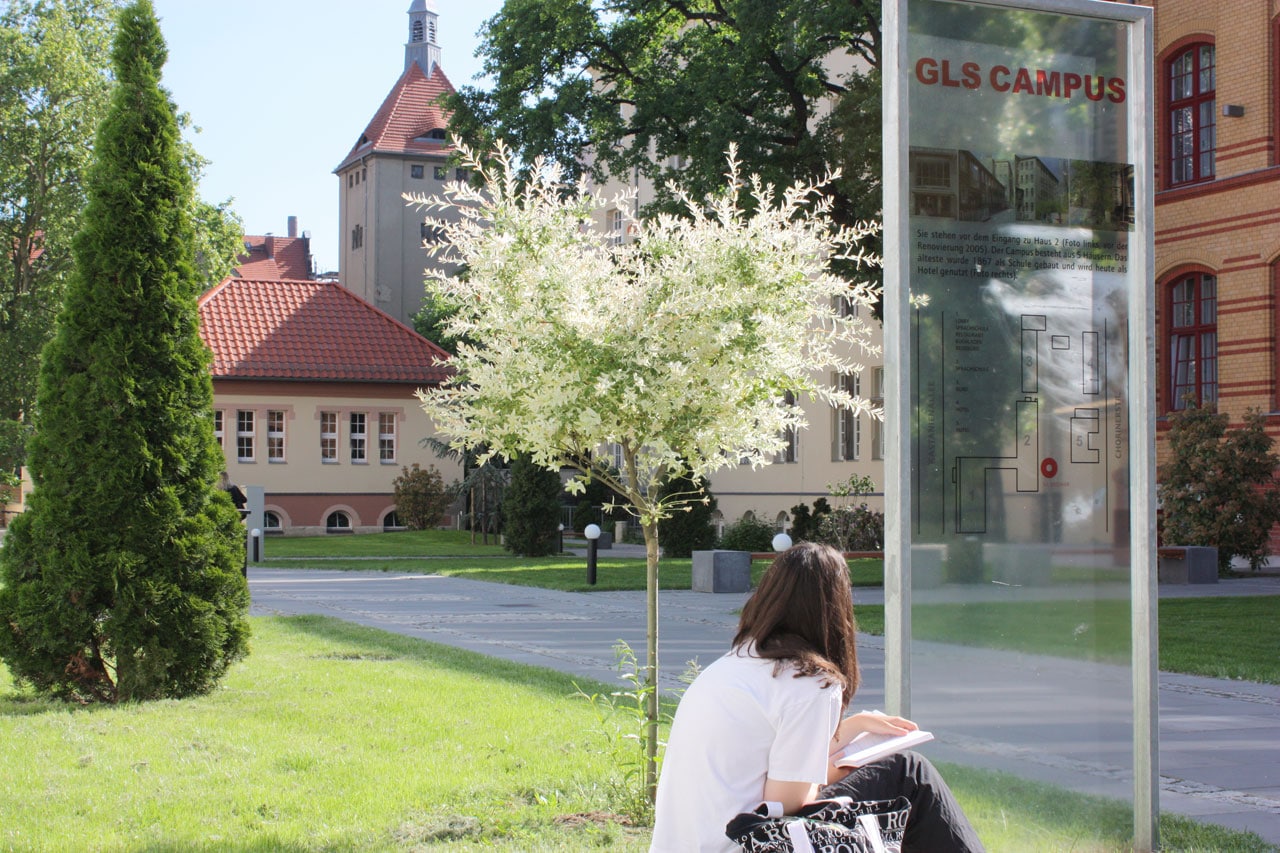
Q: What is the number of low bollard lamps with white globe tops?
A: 4